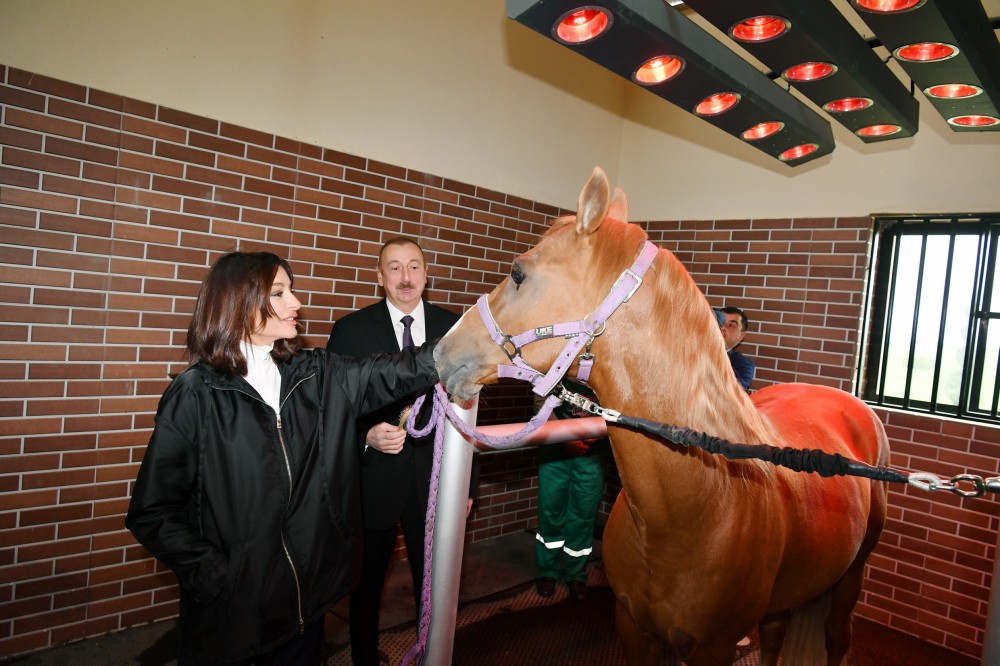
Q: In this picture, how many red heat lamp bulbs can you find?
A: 13